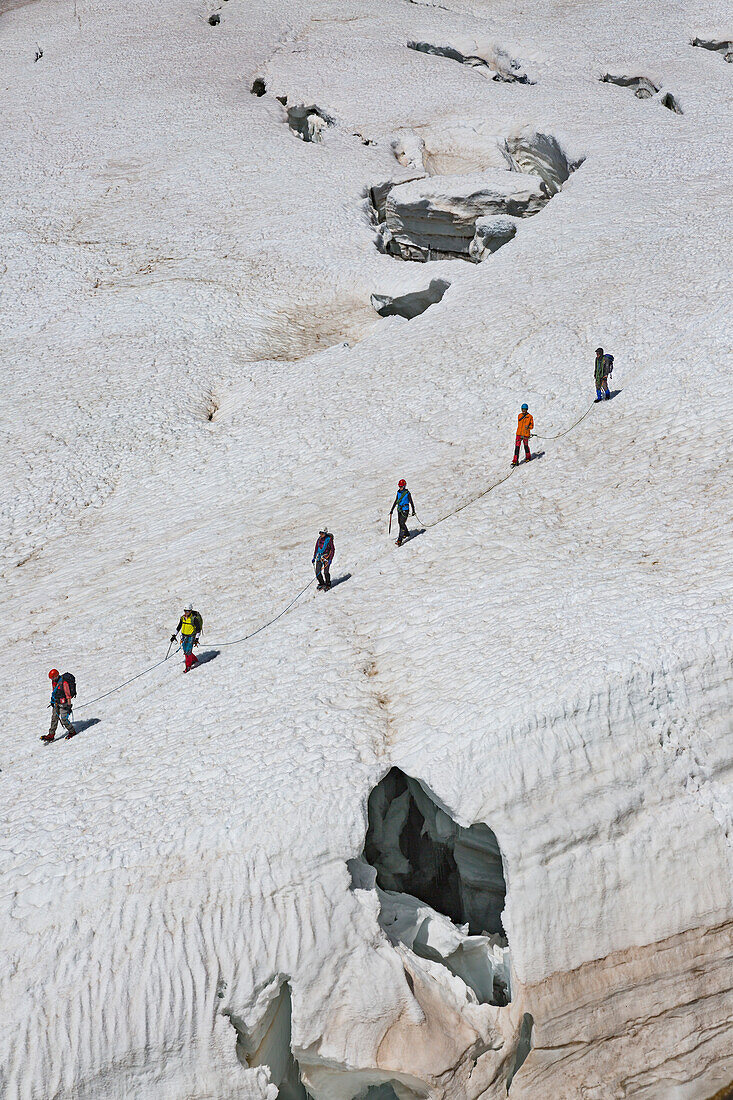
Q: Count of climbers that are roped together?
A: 6